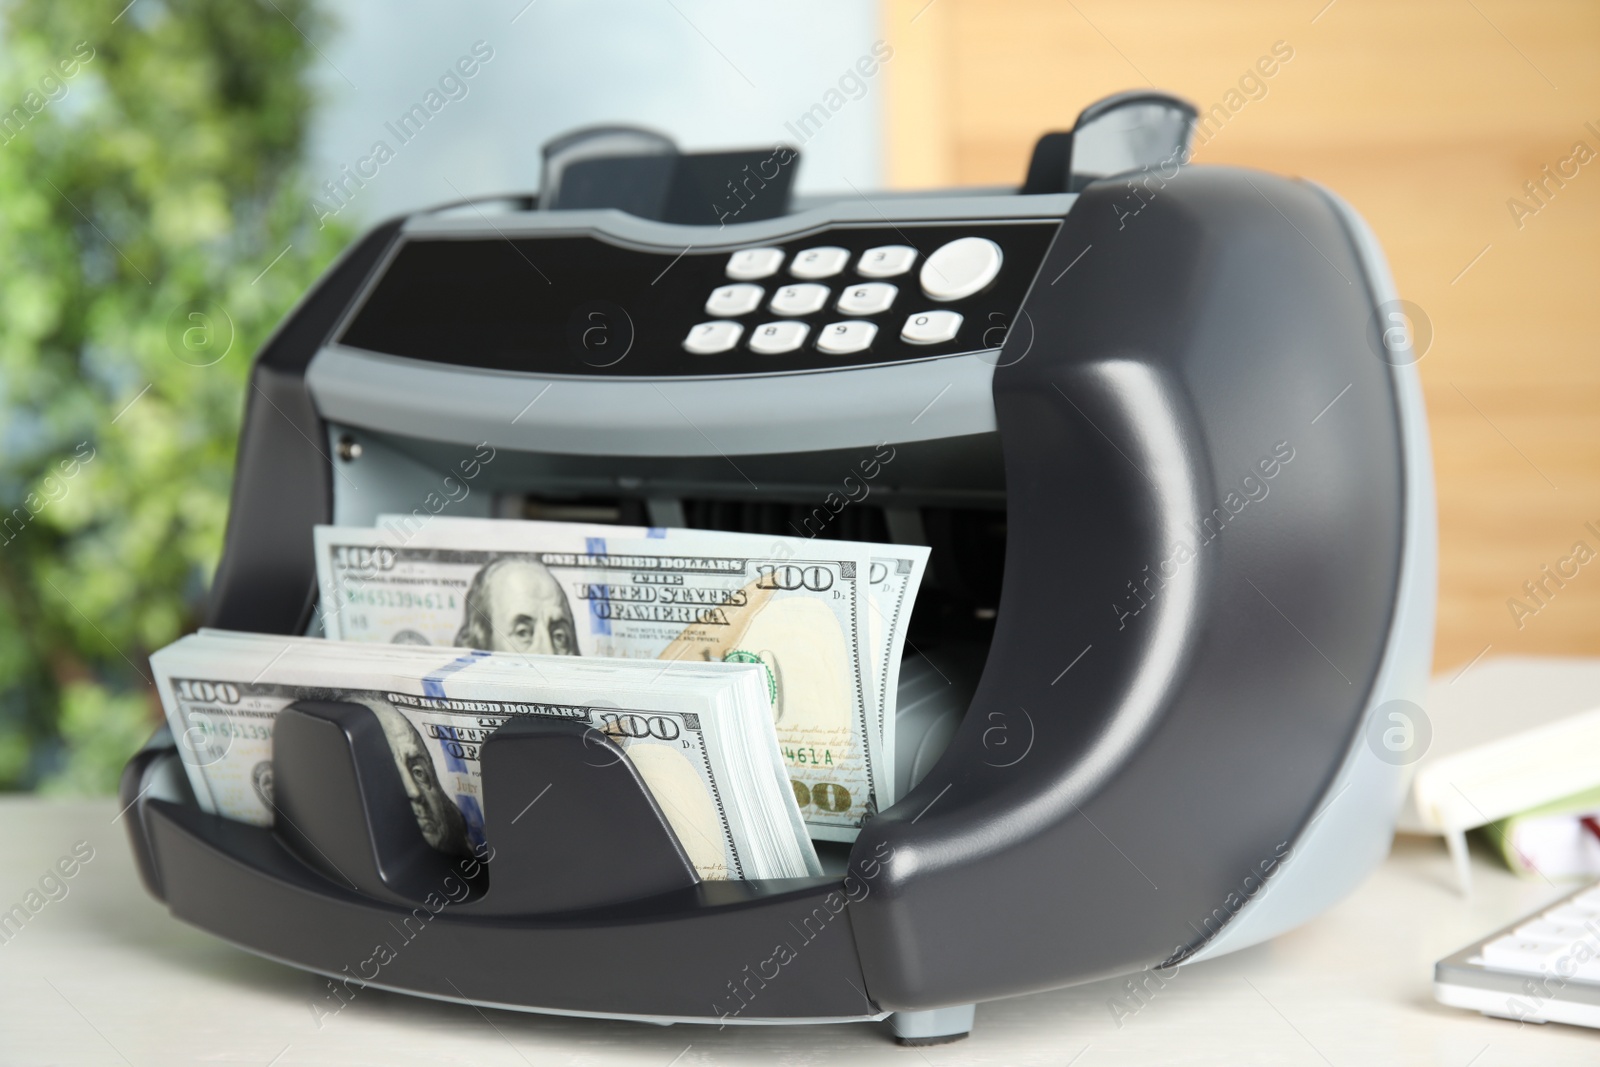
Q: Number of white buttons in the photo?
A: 11